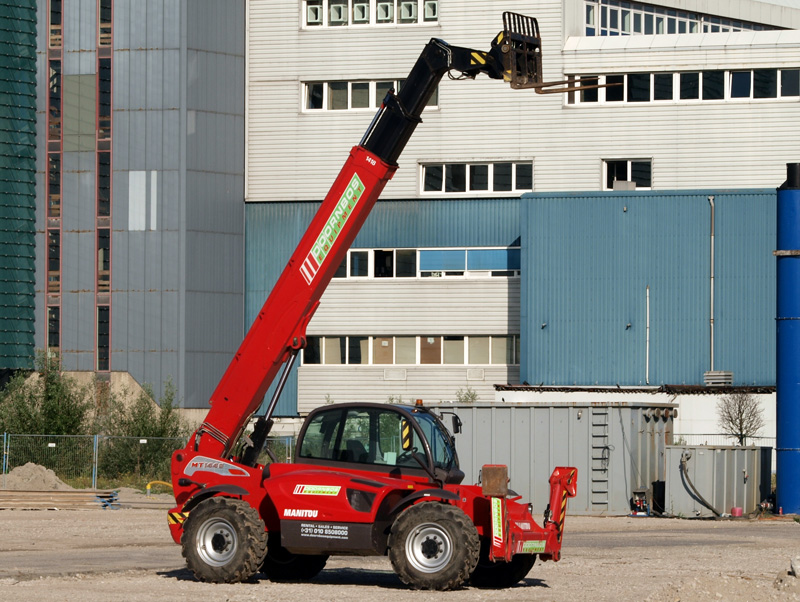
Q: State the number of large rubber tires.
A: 4